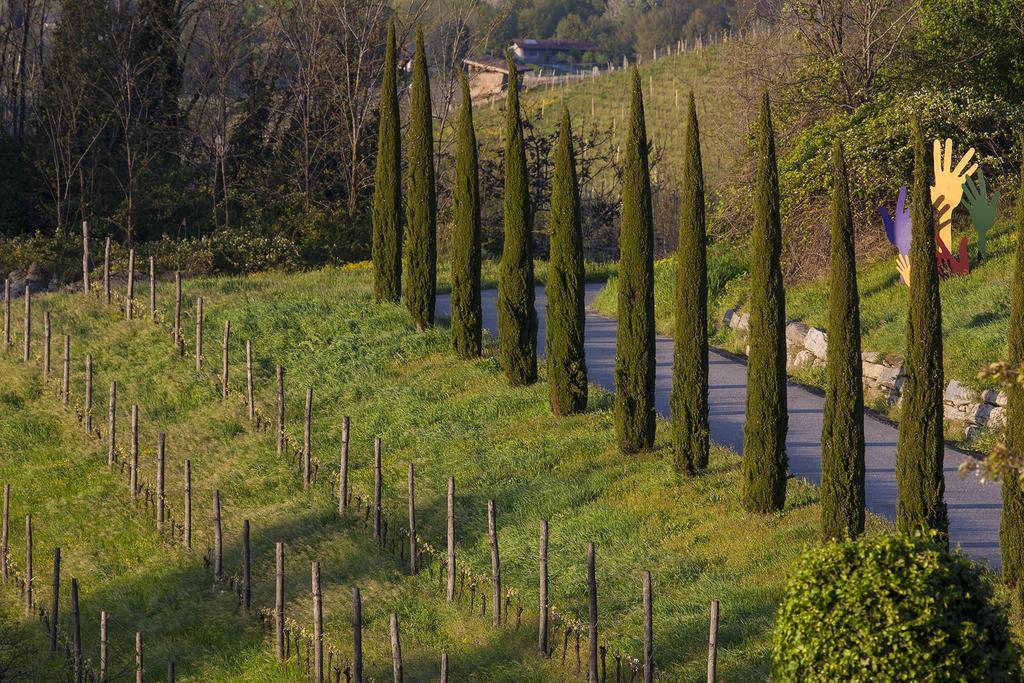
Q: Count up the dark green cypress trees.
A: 11